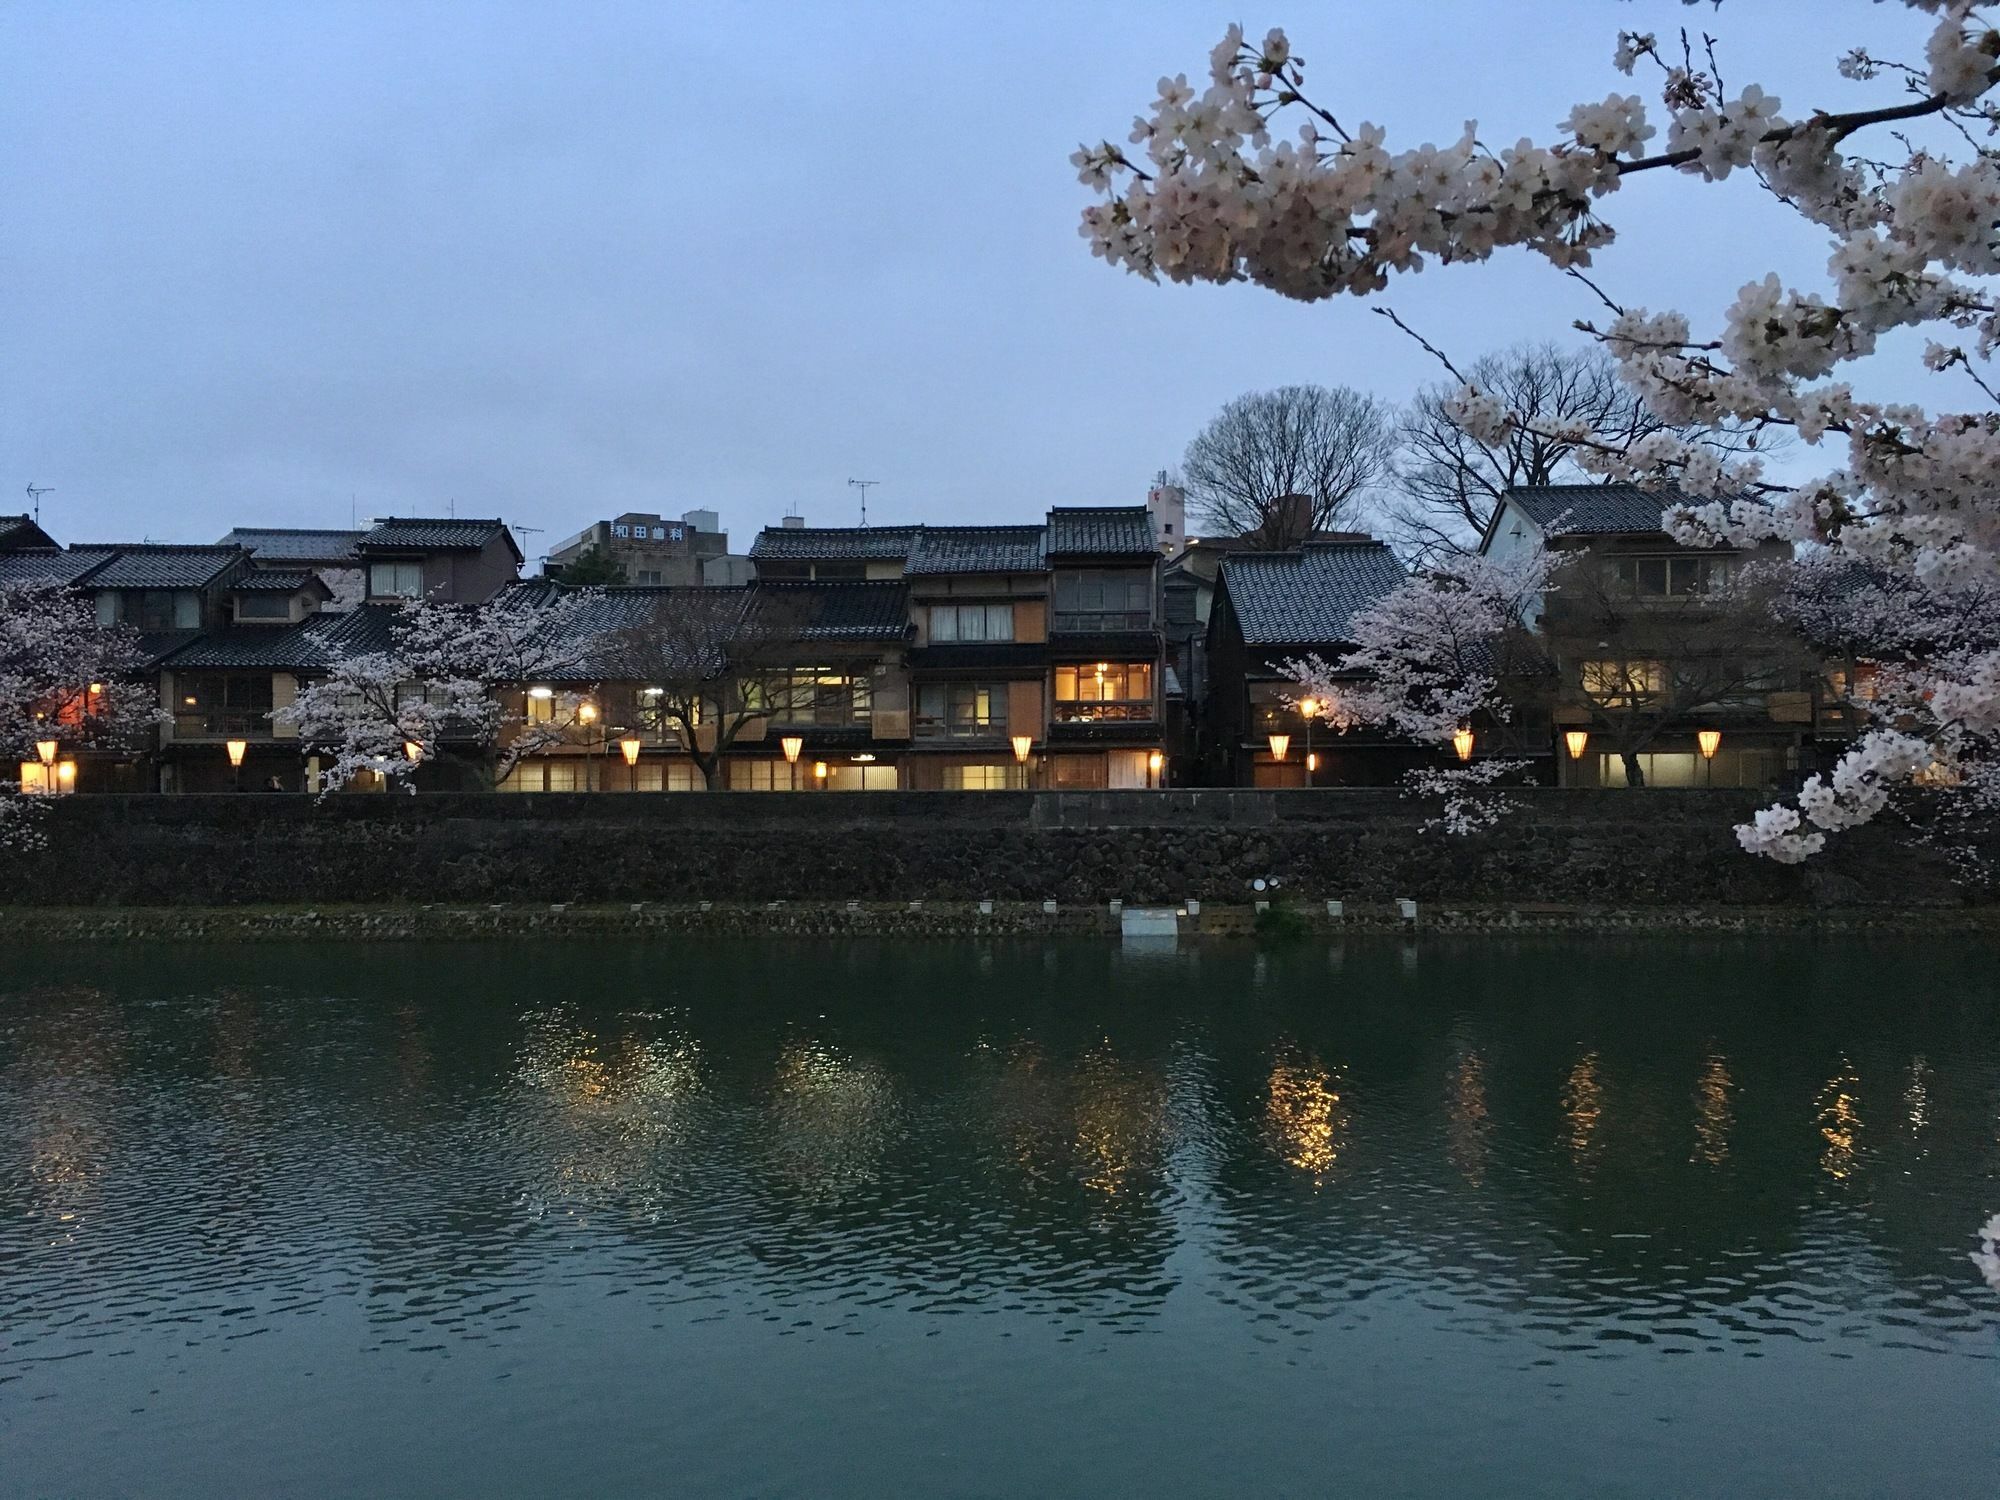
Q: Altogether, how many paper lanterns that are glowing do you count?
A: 10